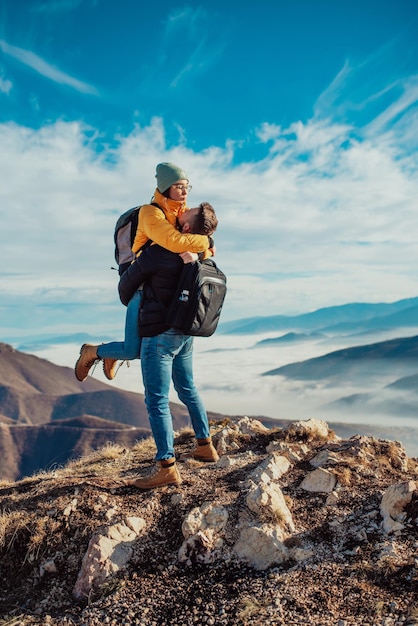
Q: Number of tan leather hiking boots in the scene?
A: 4